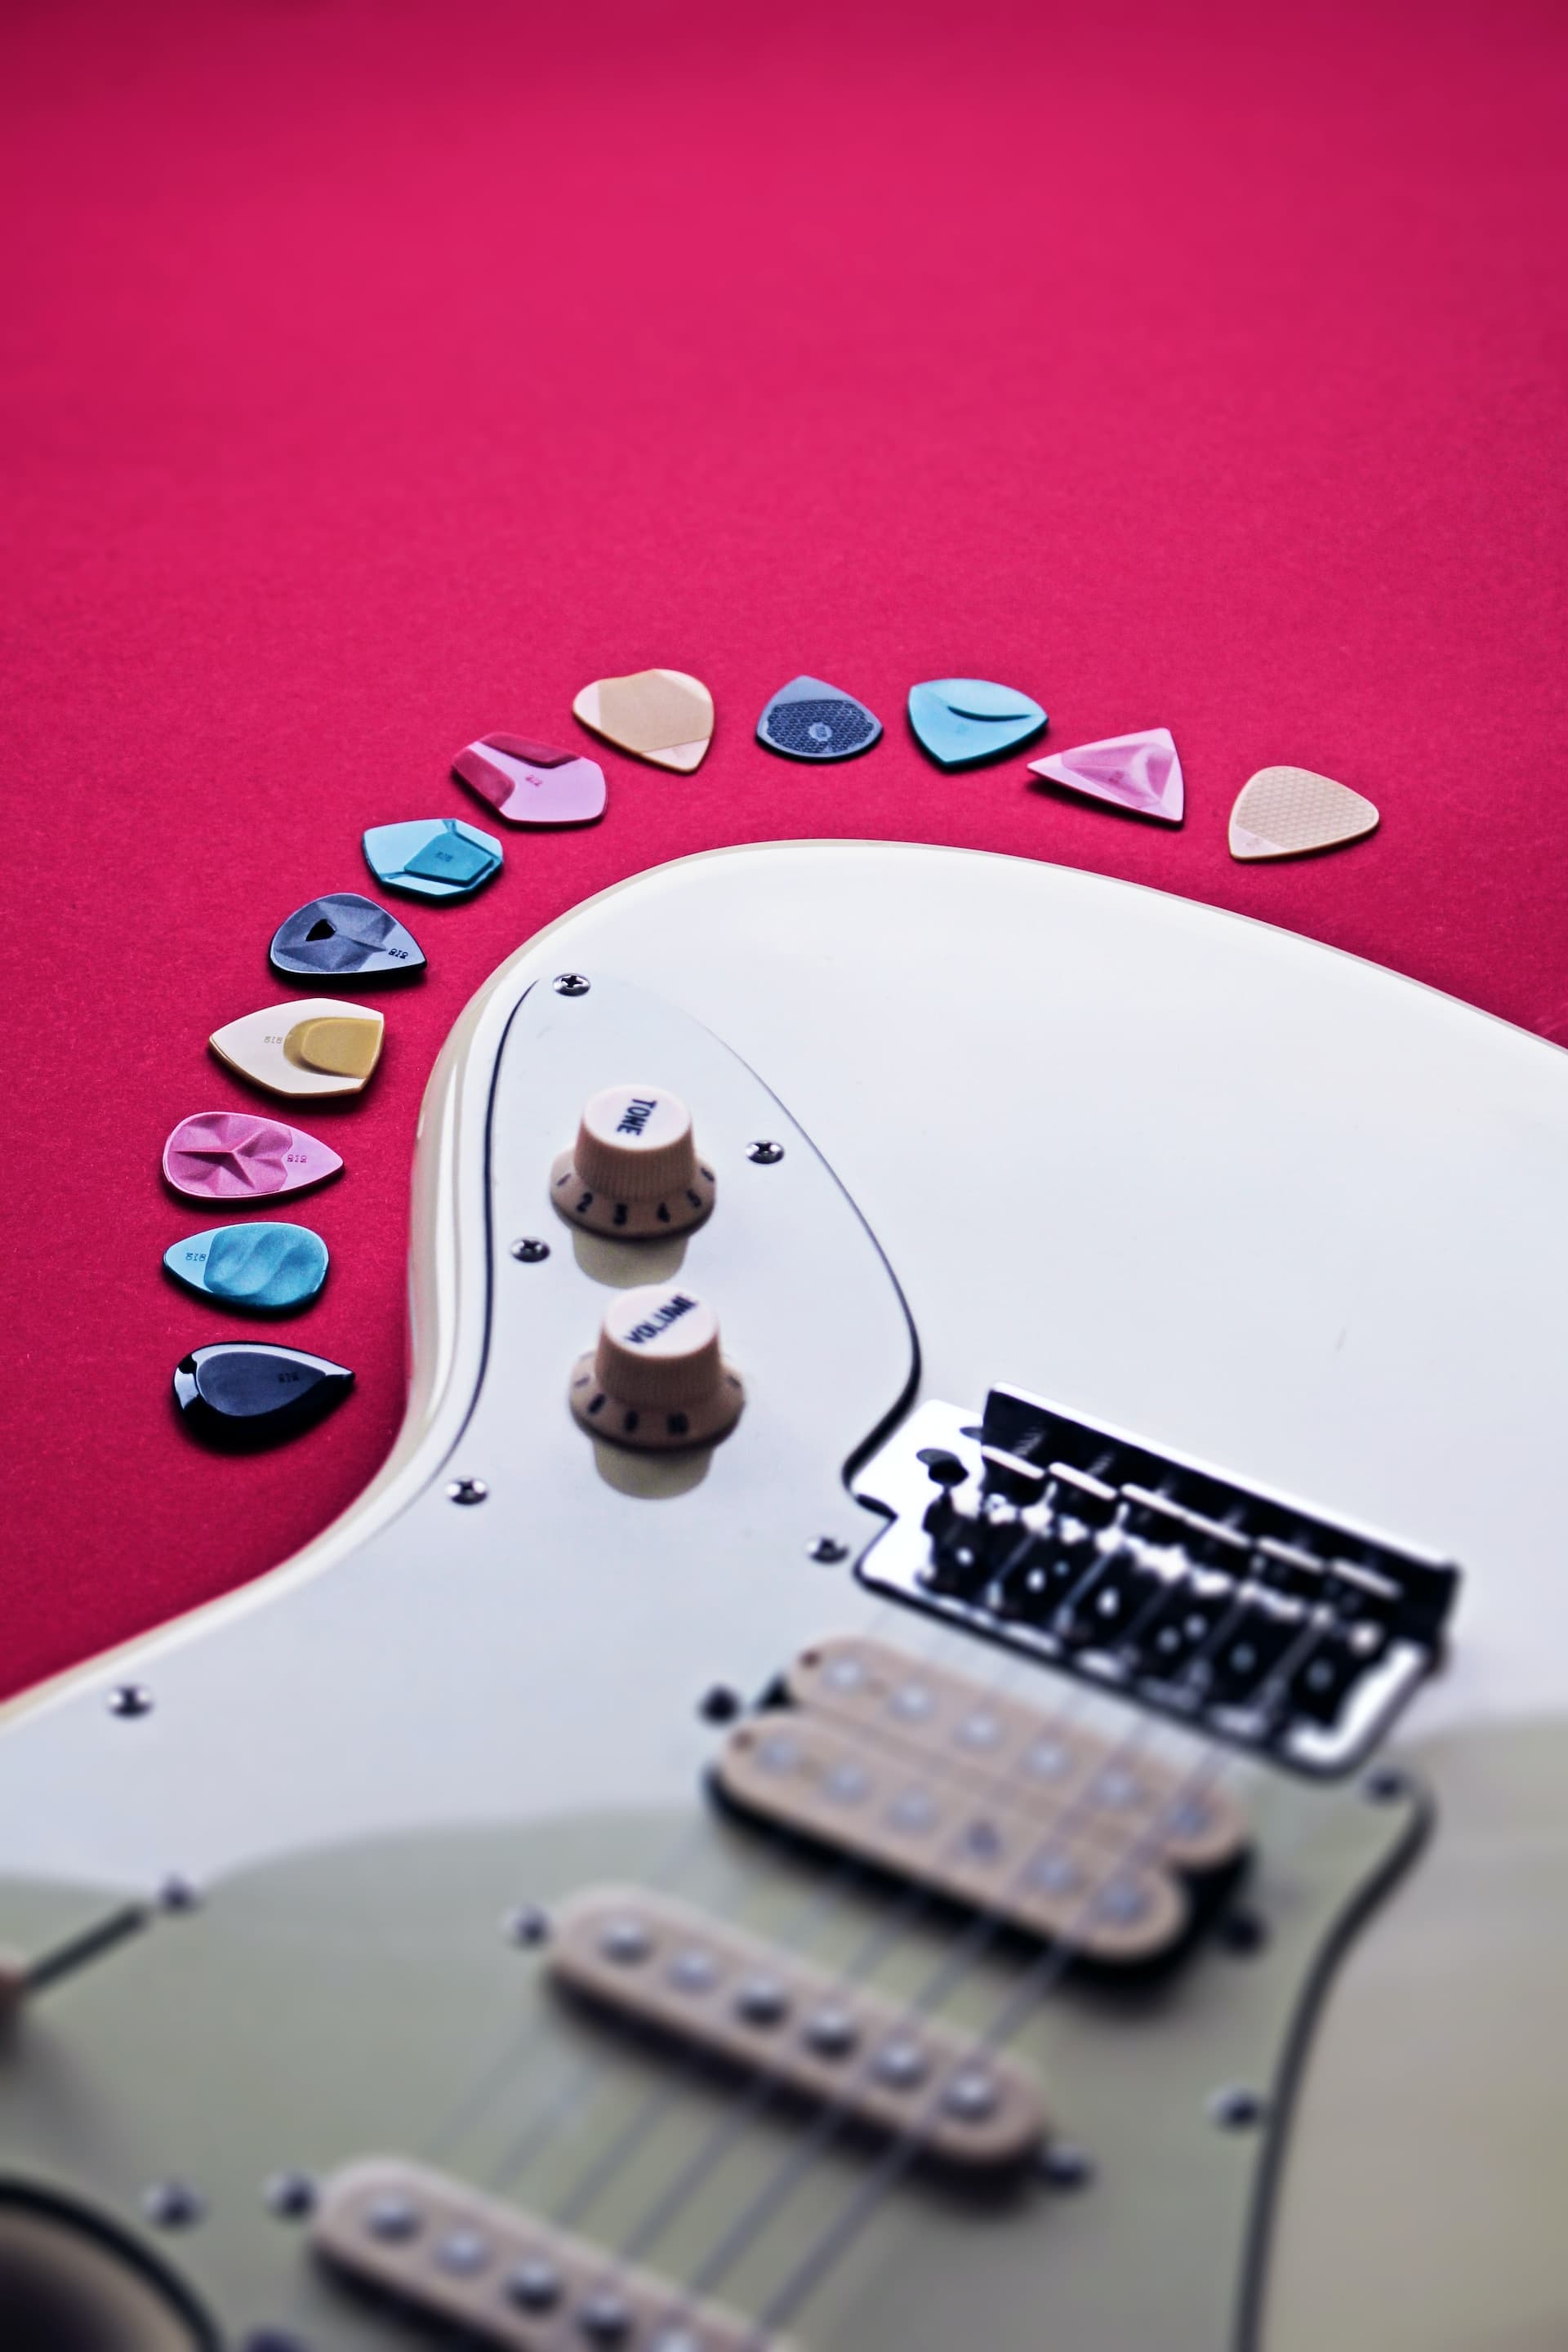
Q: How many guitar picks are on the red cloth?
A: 12